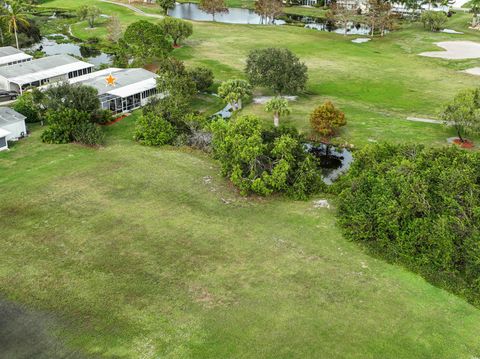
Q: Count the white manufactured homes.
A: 4